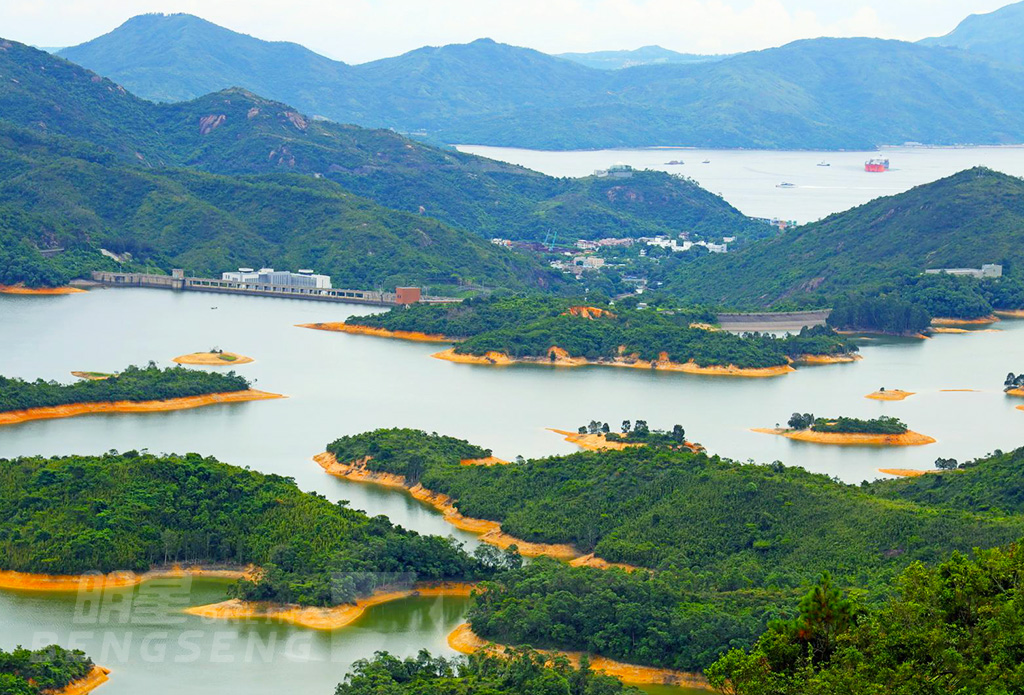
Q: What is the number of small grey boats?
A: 4